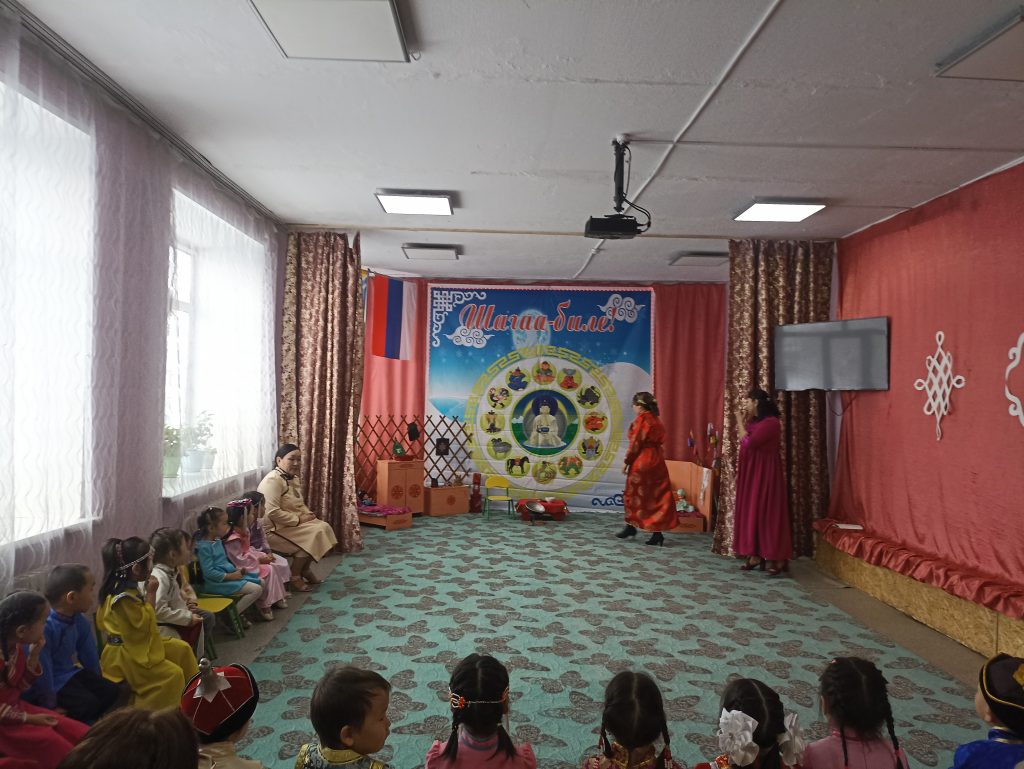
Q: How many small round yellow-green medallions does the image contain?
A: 12